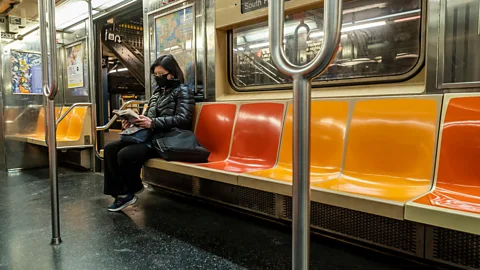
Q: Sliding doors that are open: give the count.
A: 1